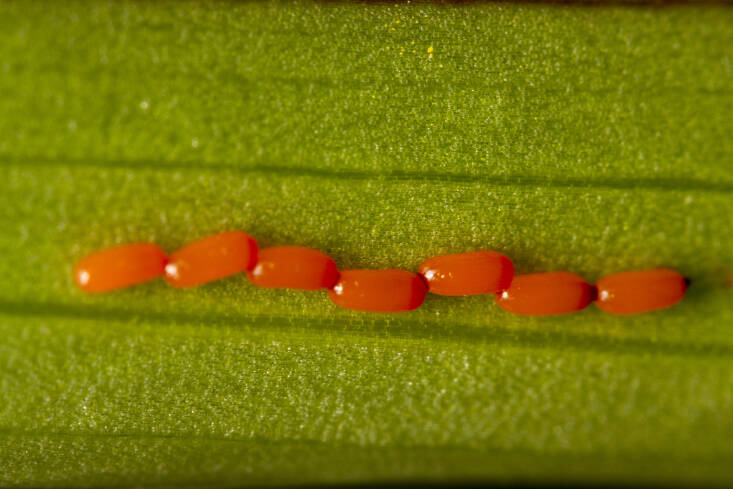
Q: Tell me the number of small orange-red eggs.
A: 7